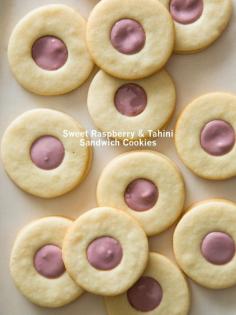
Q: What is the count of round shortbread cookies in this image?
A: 11